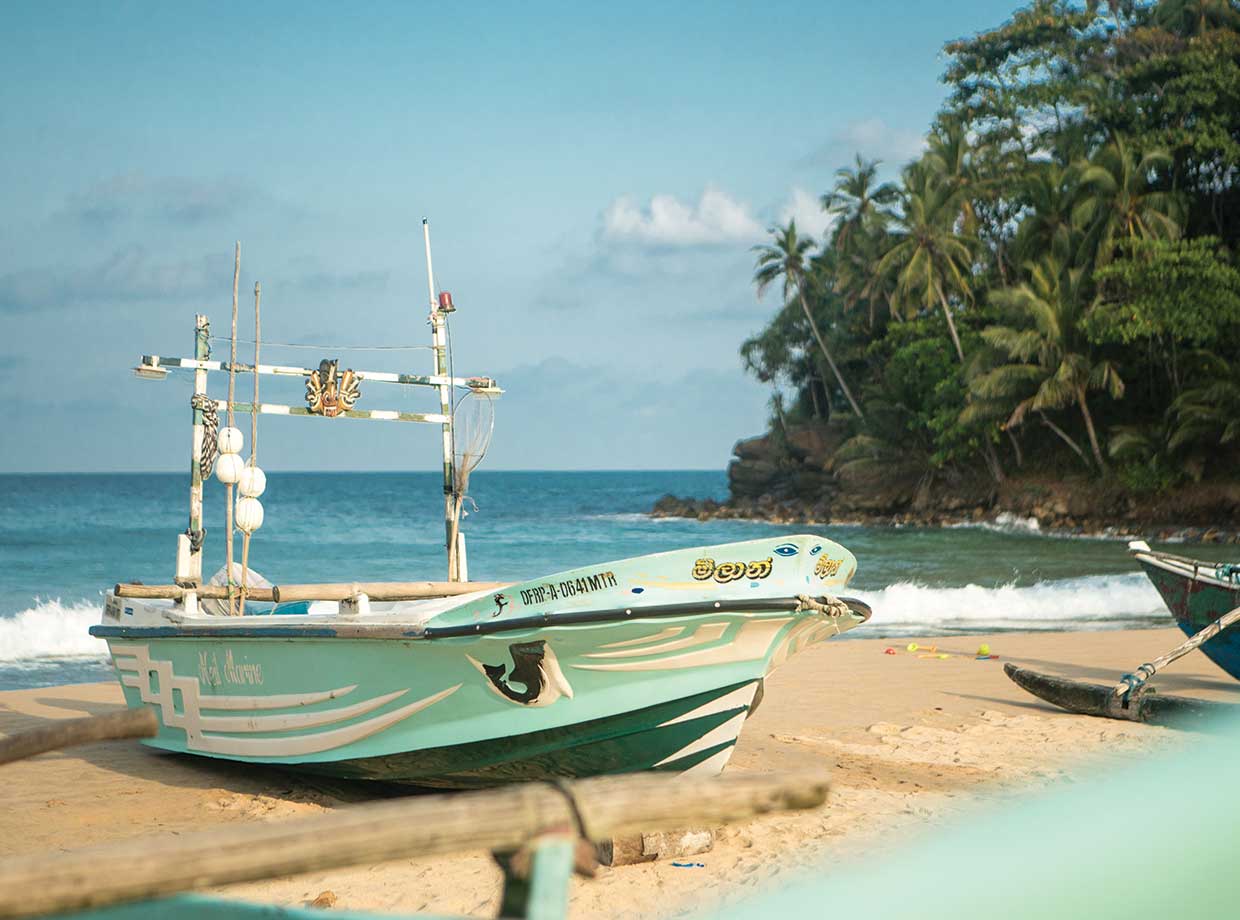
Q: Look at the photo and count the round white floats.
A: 4